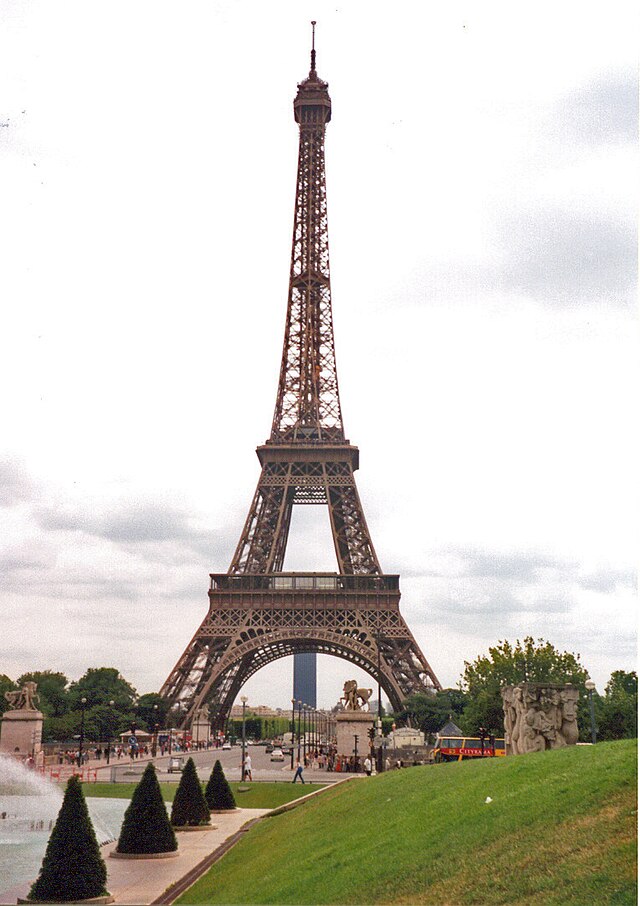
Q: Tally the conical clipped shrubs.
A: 4